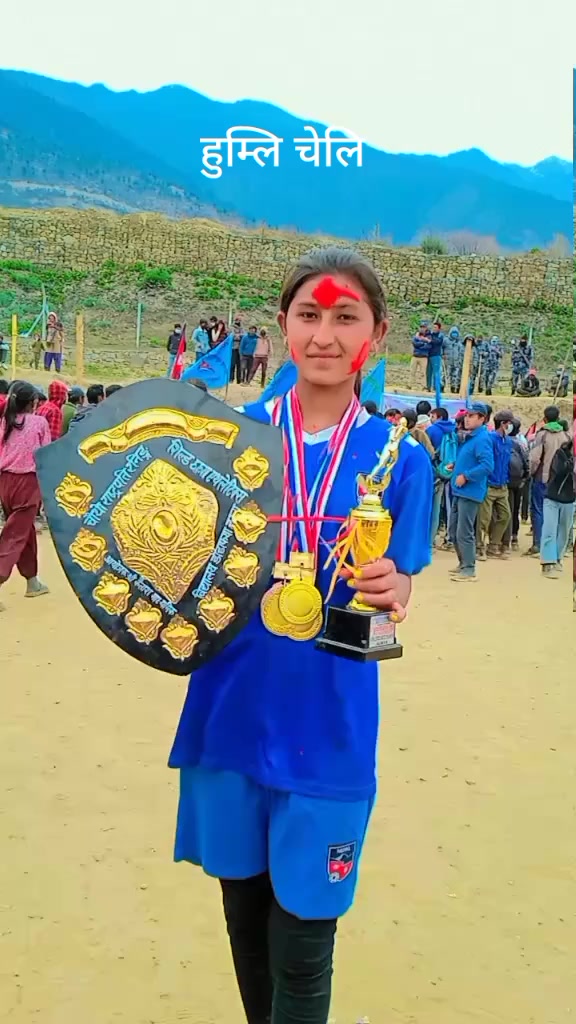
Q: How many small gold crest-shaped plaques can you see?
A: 9